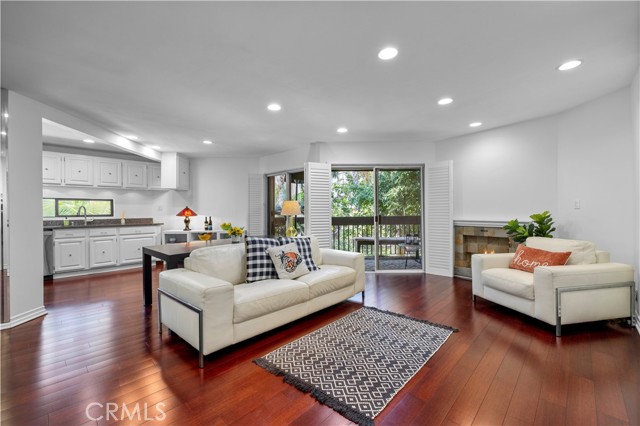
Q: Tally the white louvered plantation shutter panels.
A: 3